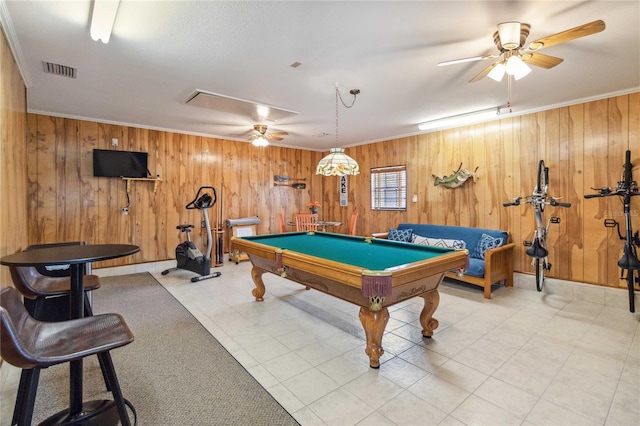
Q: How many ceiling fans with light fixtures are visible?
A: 2